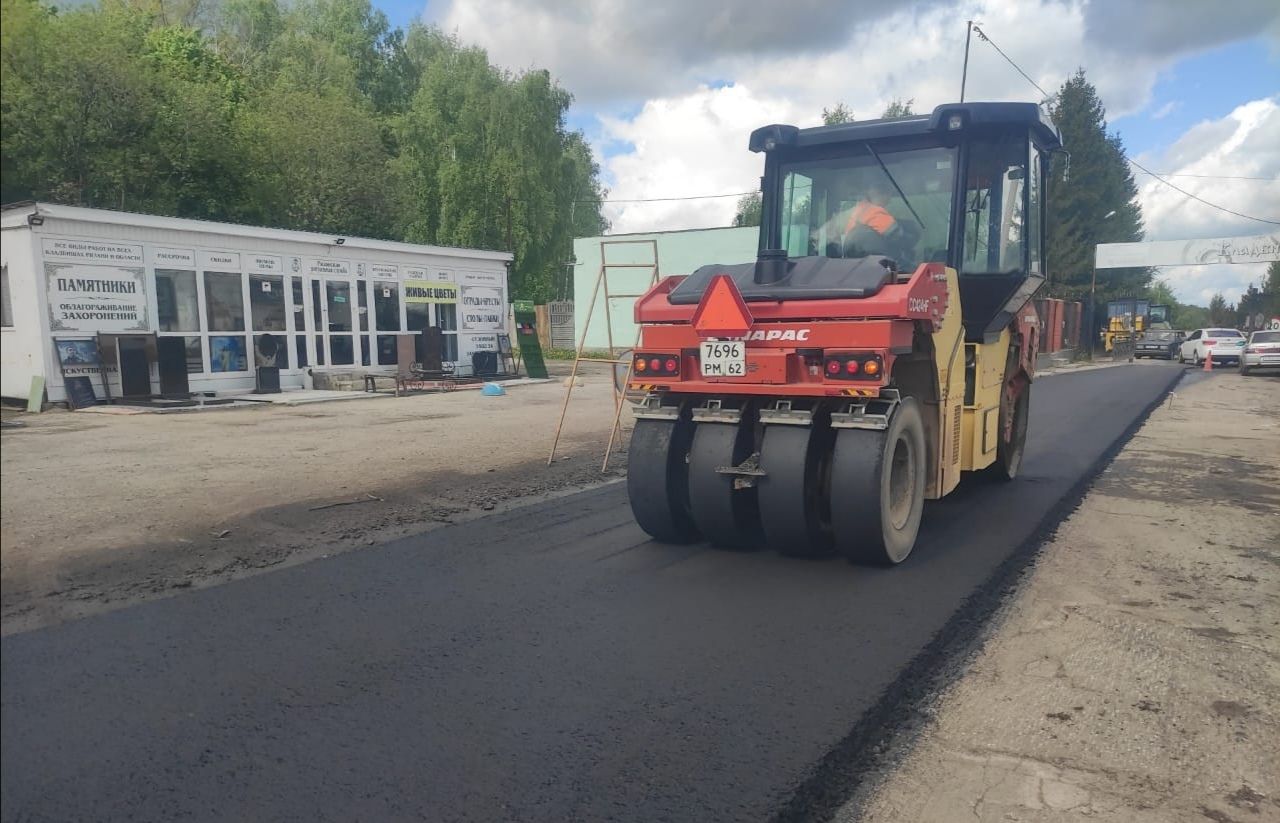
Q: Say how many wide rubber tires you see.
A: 4